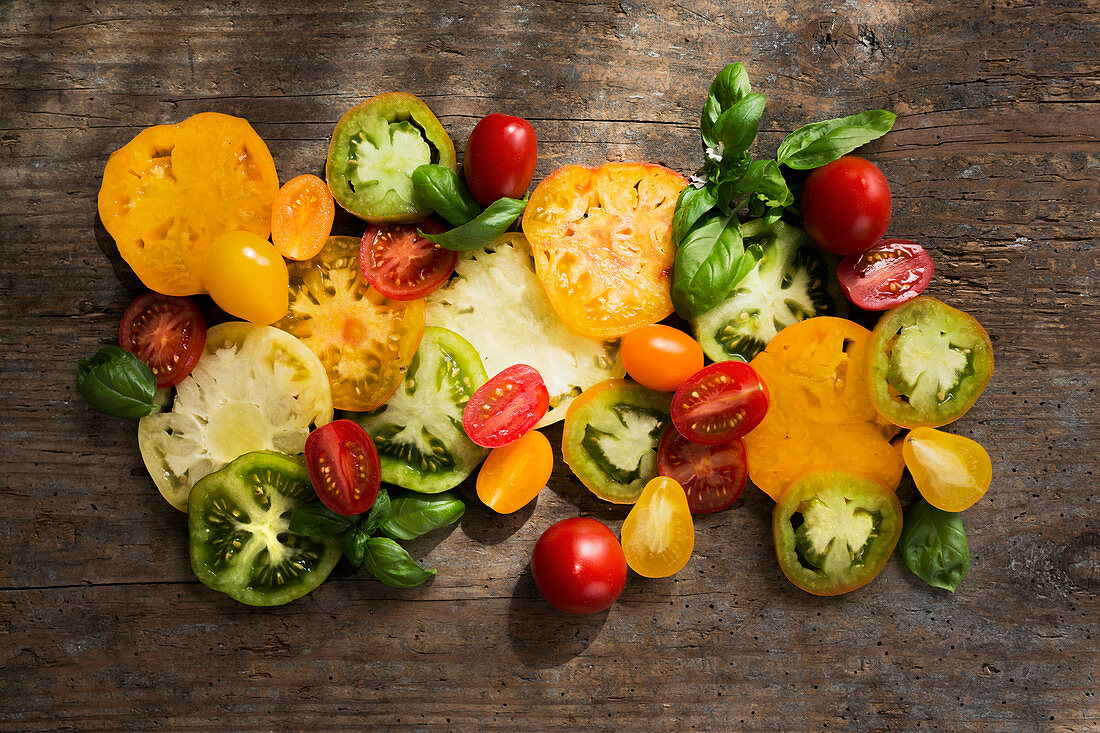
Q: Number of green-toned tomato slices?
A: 7